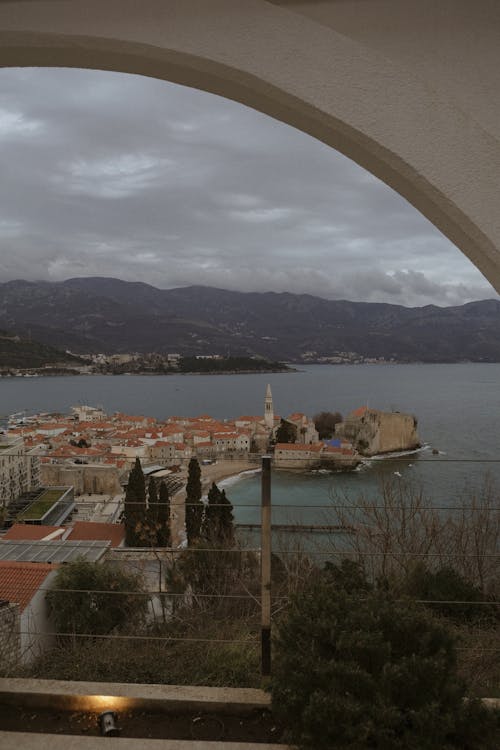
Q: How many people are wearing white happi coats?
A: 0